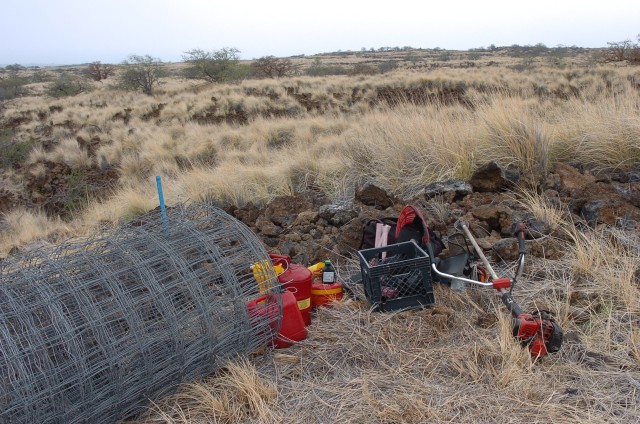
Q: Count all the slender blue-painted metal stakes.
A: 1